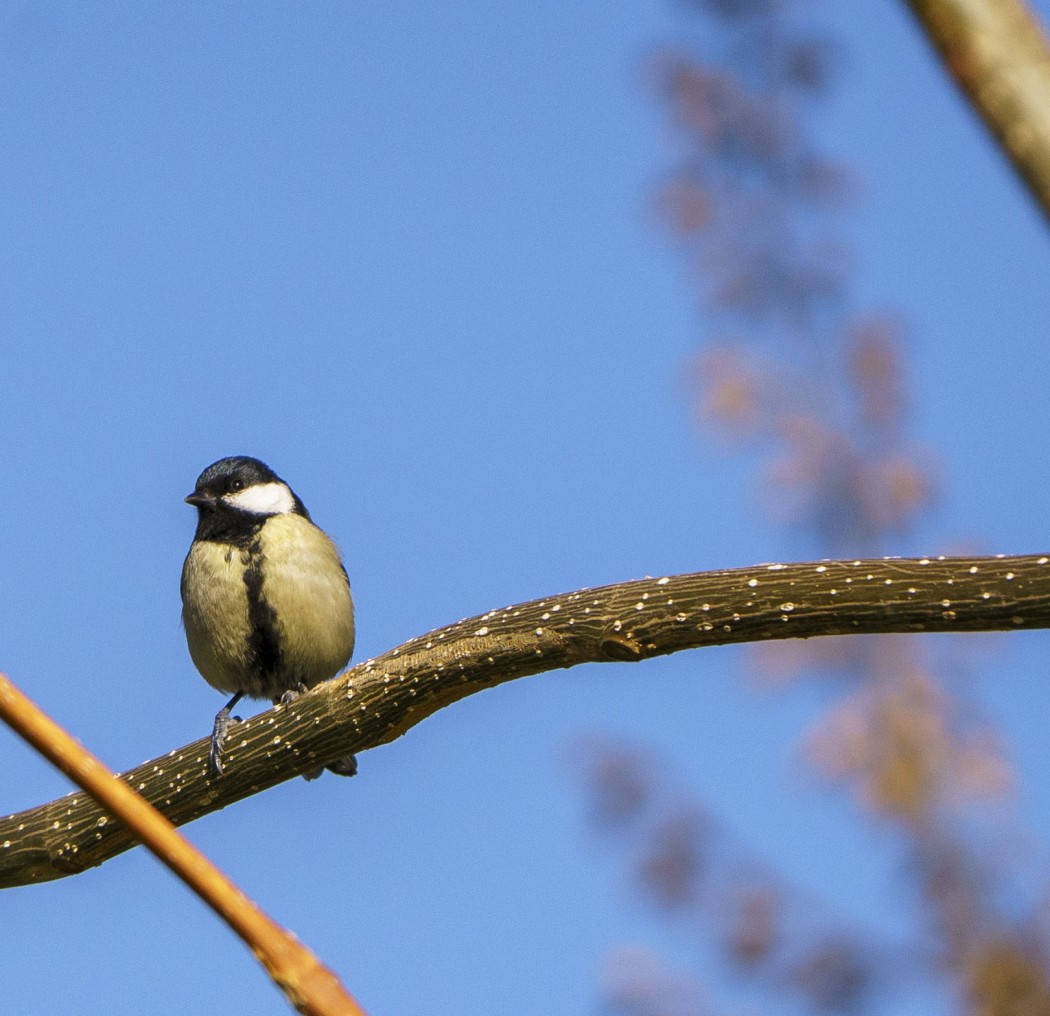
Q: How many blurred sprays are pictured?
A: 2